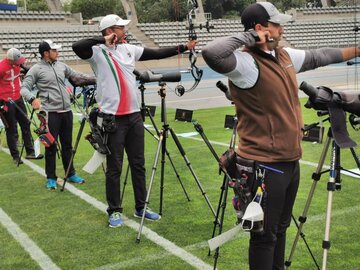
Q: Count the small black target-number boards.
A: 4